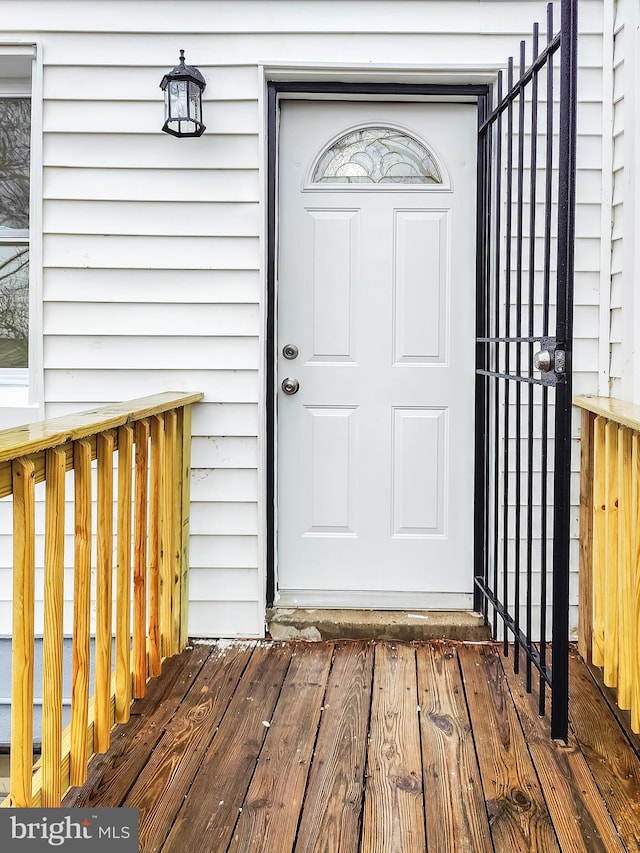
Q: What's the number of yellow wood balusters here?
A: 12